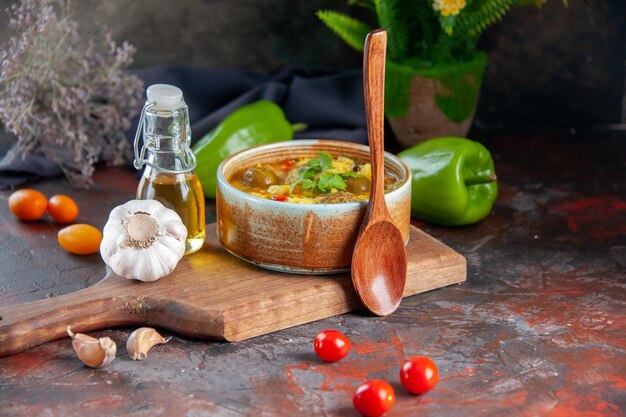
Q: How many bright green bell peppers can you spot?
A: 2